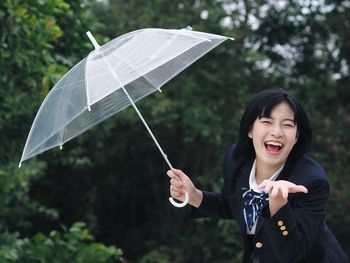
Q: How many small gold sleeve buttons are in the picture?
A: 3